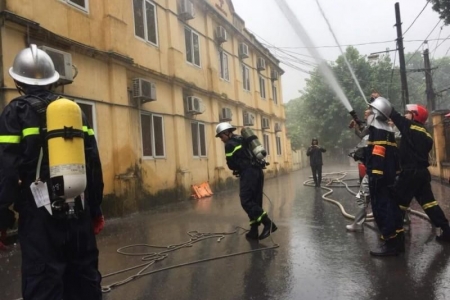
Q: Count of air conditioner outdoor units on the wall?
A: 12